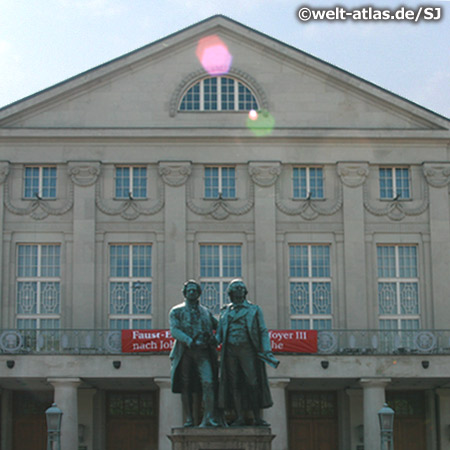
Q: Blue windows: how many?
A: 11